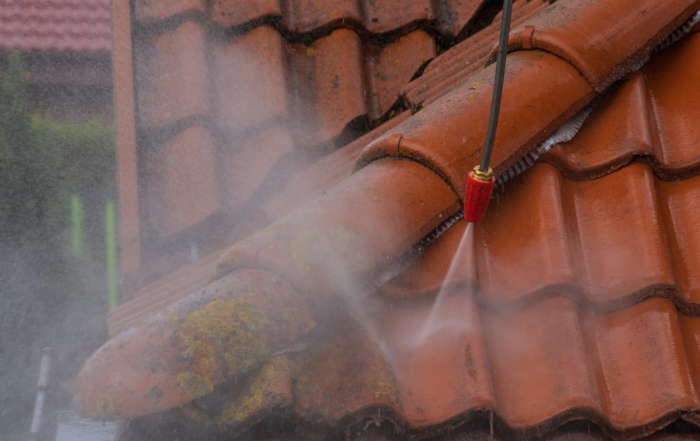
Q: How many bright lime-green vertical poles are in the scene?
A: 2